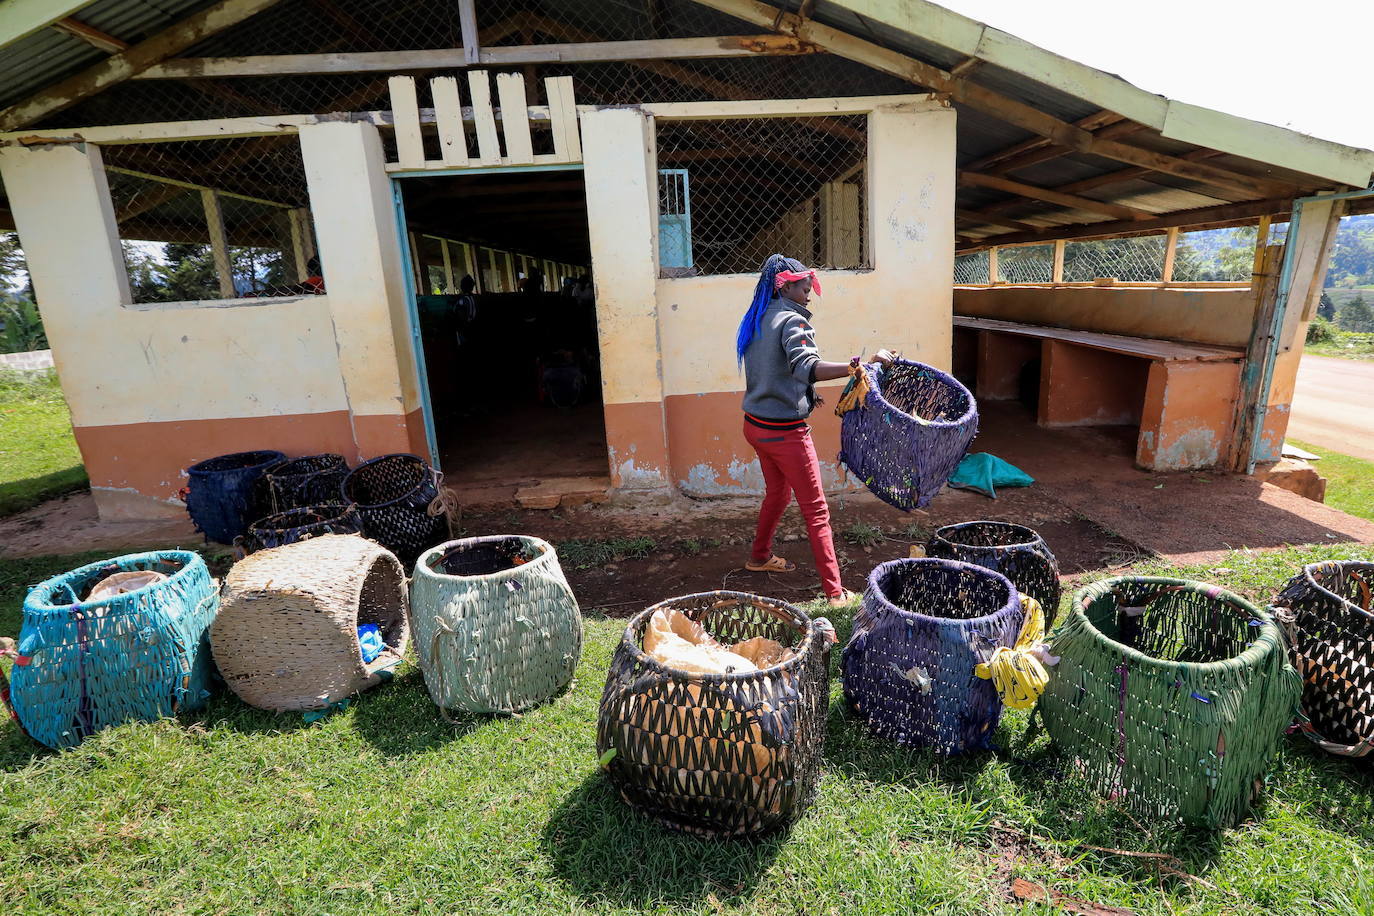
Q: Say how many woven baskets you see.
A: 13